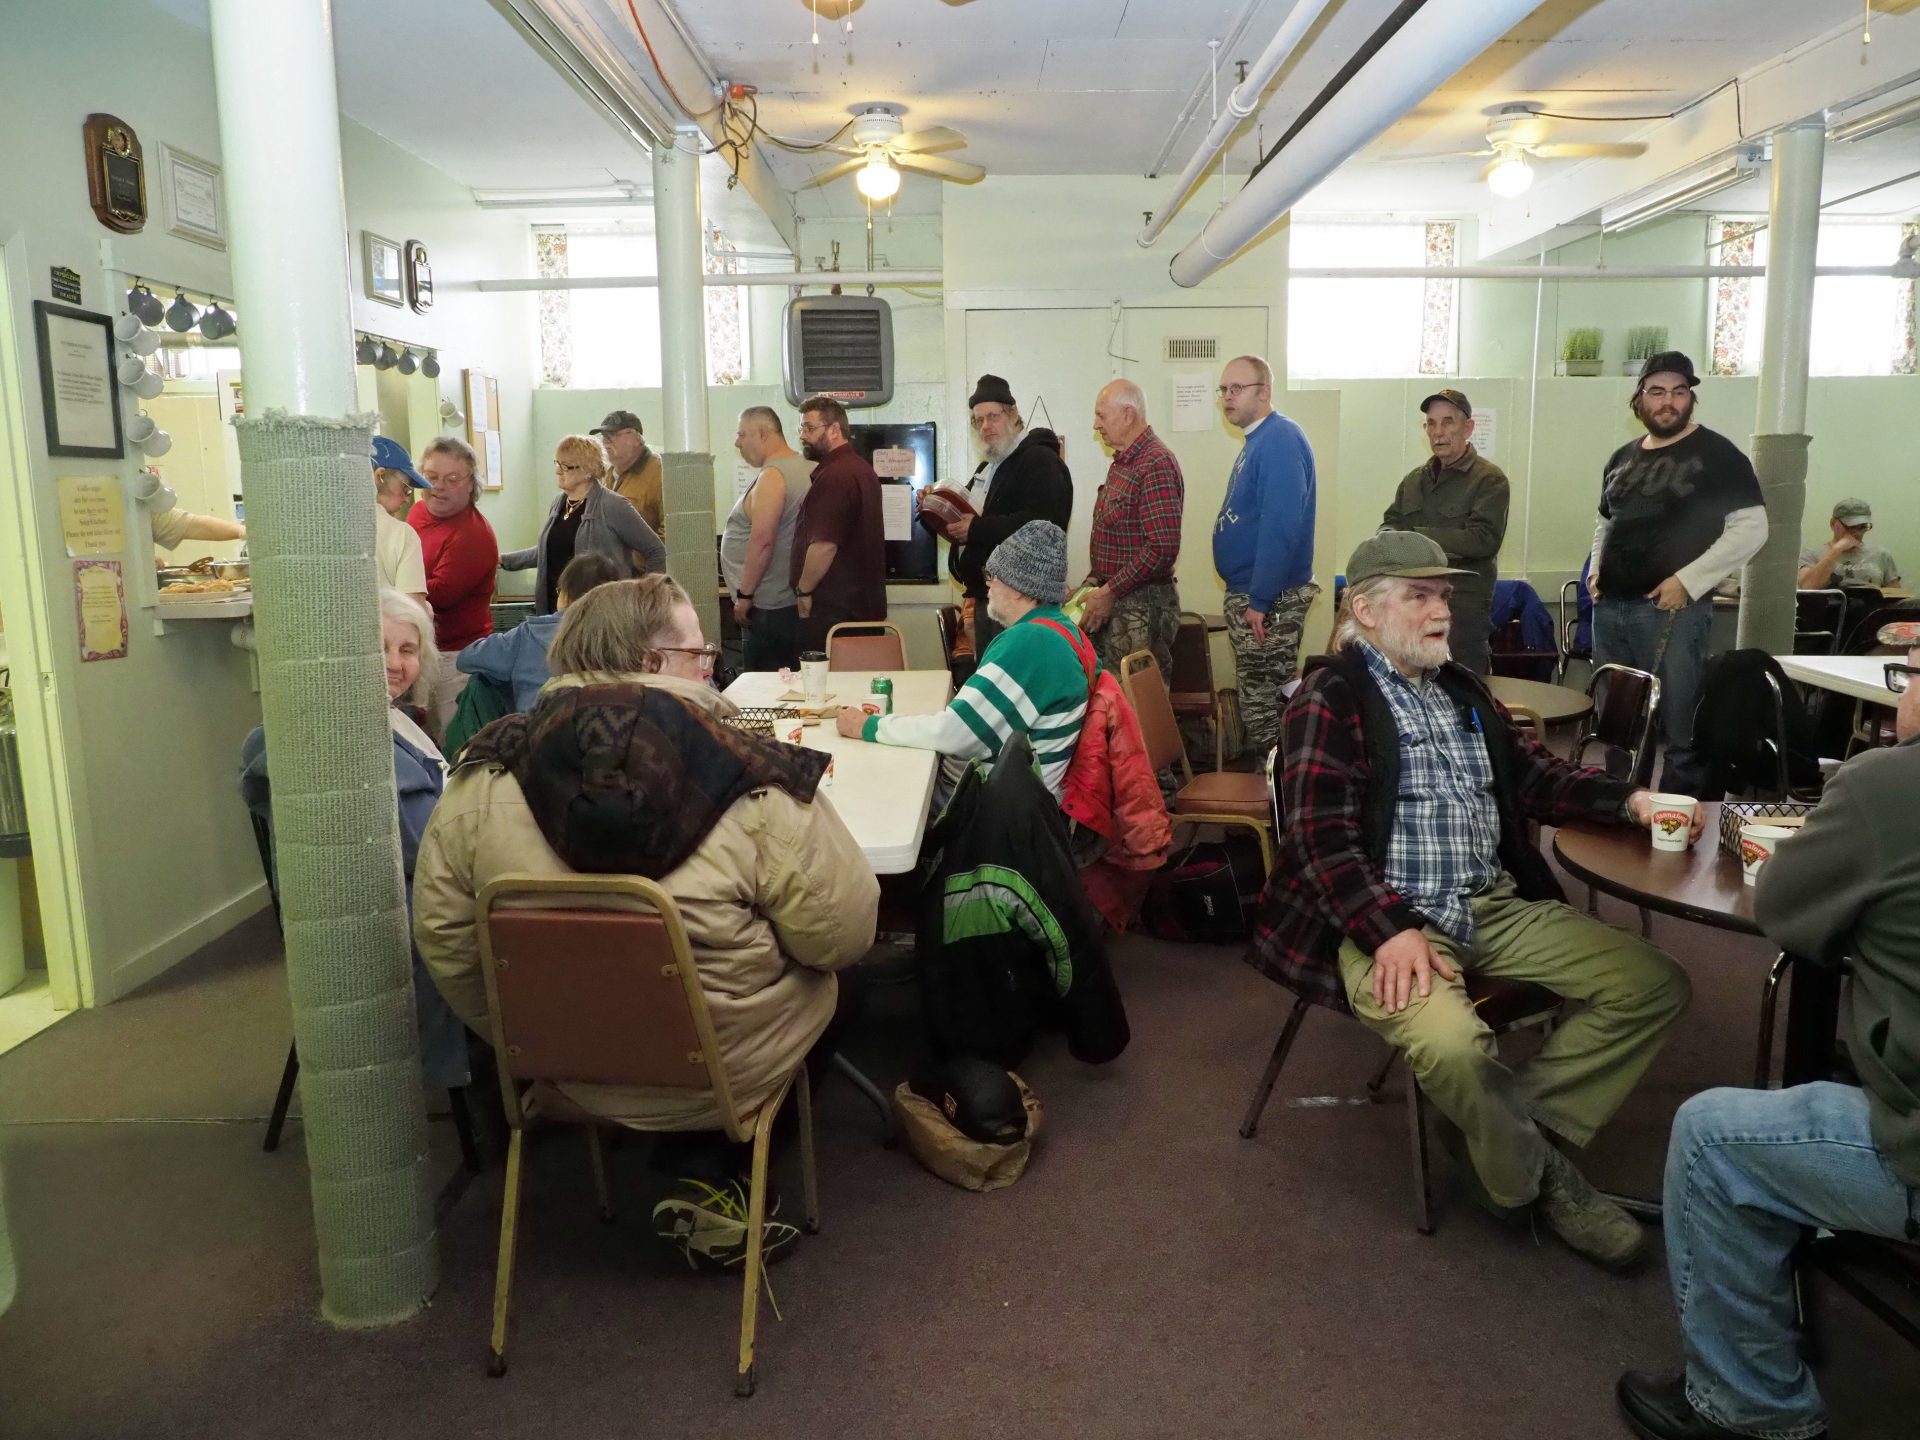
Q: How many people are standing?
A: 11